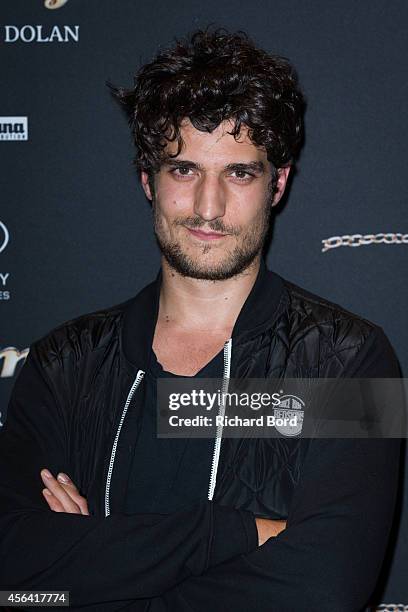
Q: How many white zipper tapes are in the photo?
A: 2